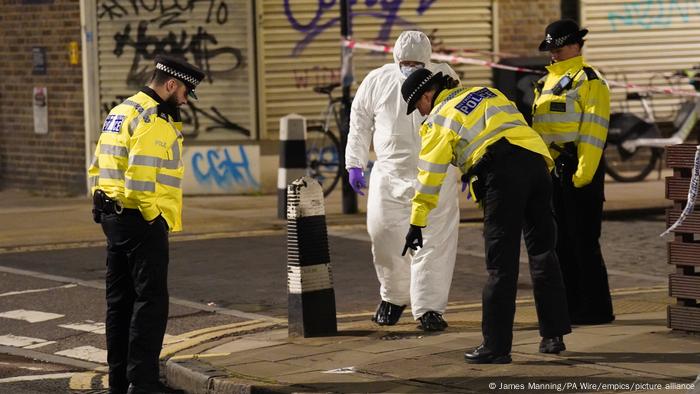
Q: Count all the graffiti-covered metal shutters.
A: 3